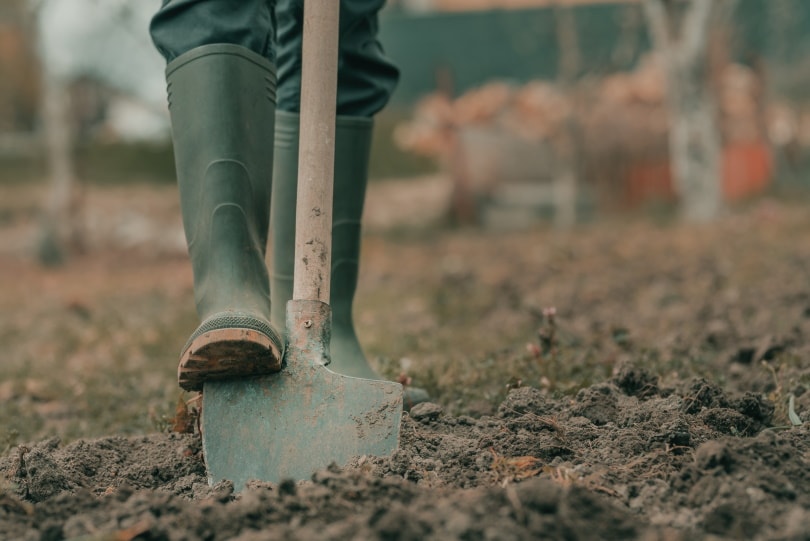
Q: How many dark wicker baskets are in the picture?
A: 0